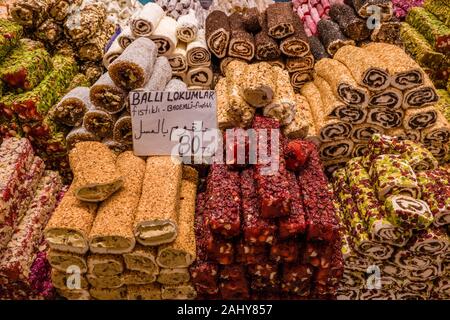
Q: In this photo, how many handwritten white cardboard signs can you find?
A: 1